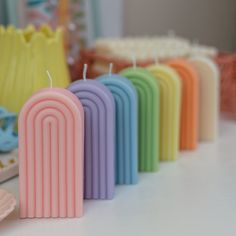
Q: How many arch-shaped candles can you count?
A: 7